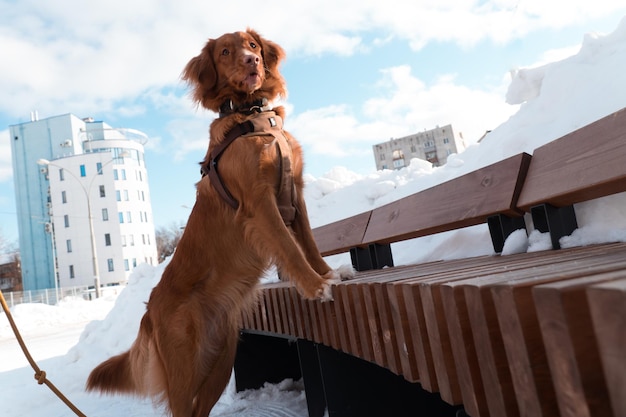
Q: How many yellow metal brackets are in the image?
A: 0